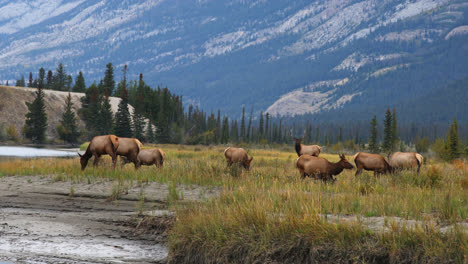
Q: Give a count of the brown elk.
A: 8